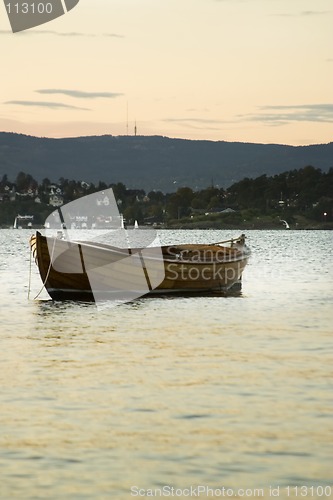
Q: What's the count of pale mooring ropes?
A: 2